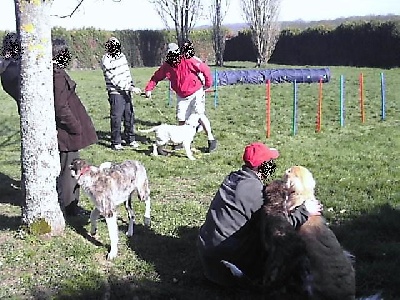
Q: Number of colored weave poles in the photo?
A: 6